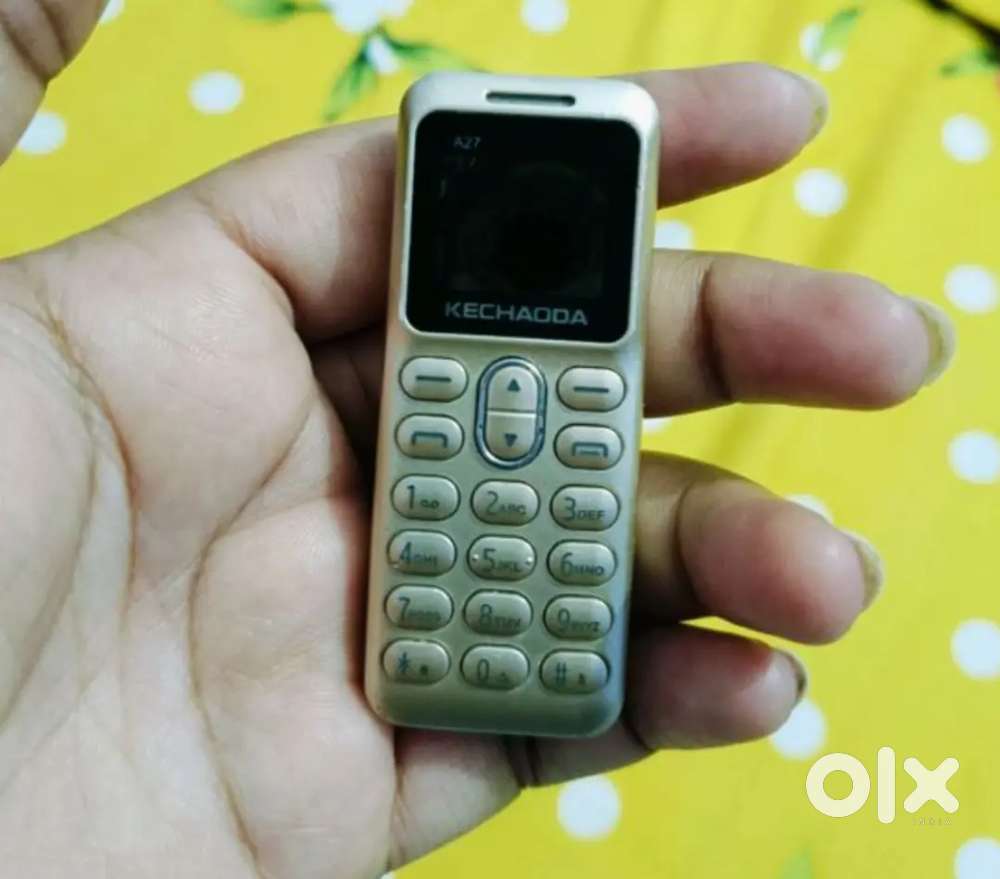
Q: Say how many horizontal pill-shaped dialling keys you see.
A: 12